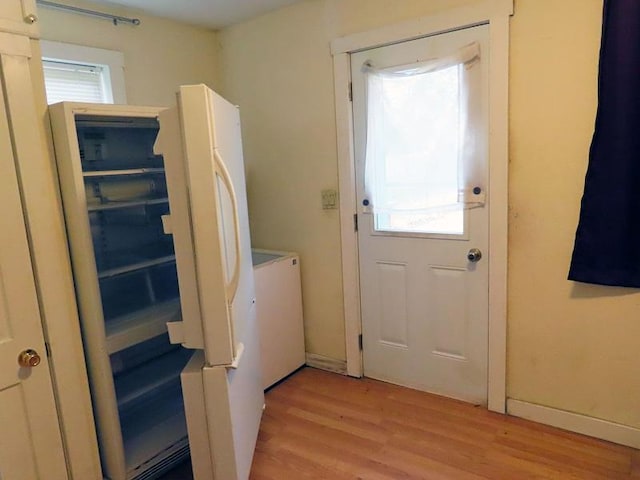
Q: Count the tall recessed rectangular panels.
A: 2